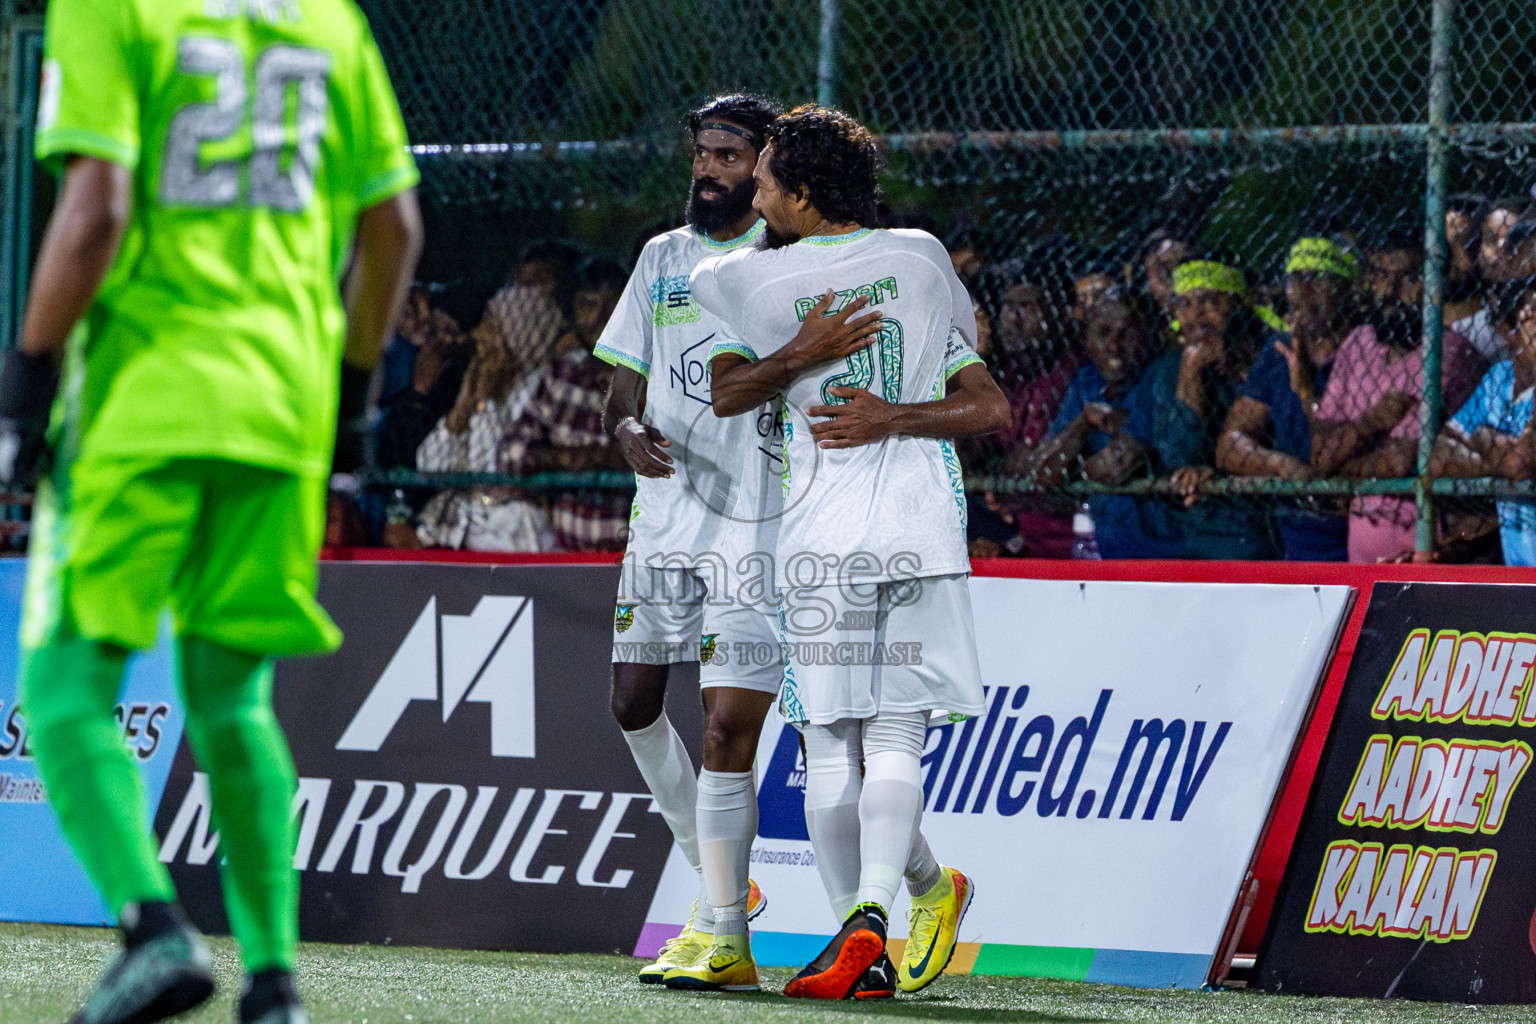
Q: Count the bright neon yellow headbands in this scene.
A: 2